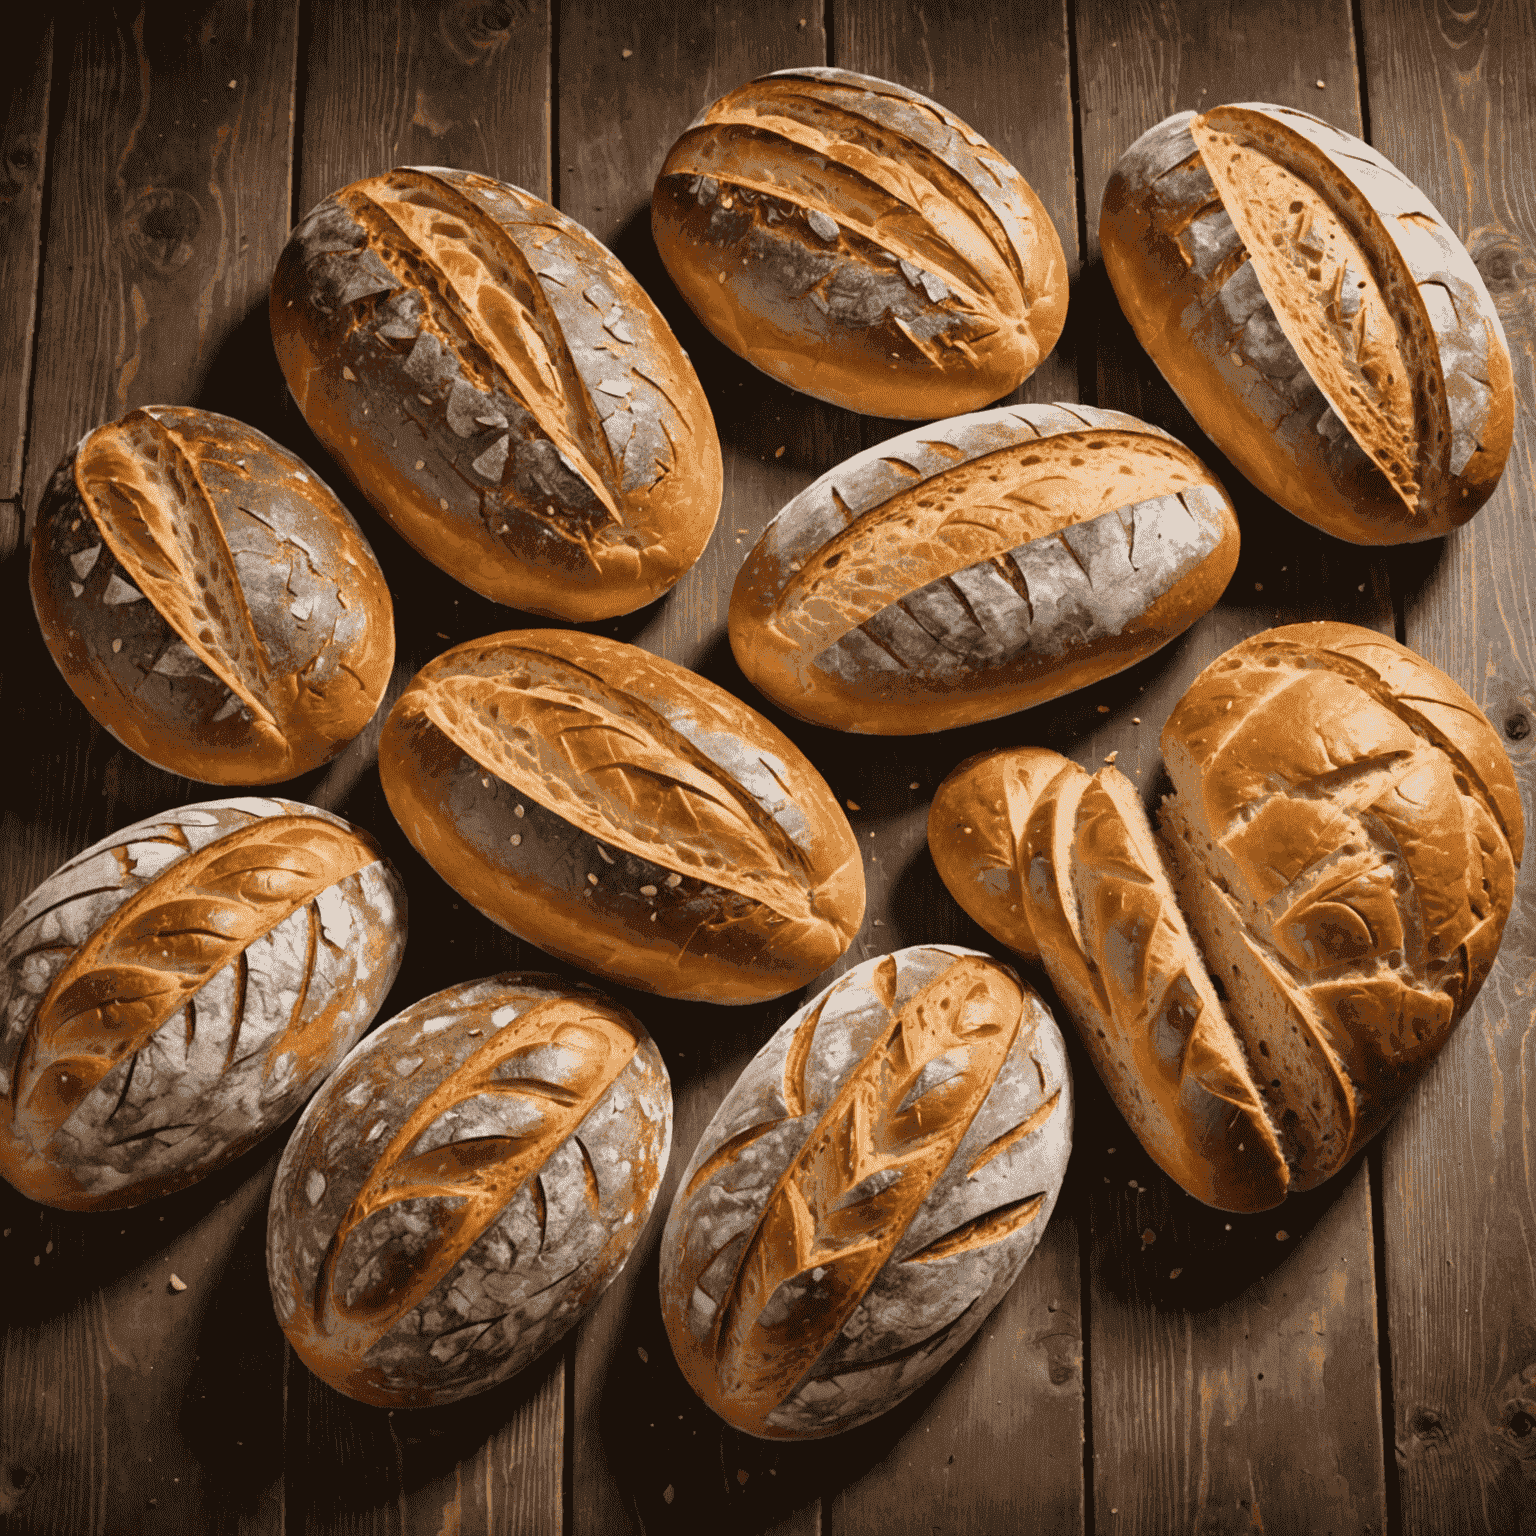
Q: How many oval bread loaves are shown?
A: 9